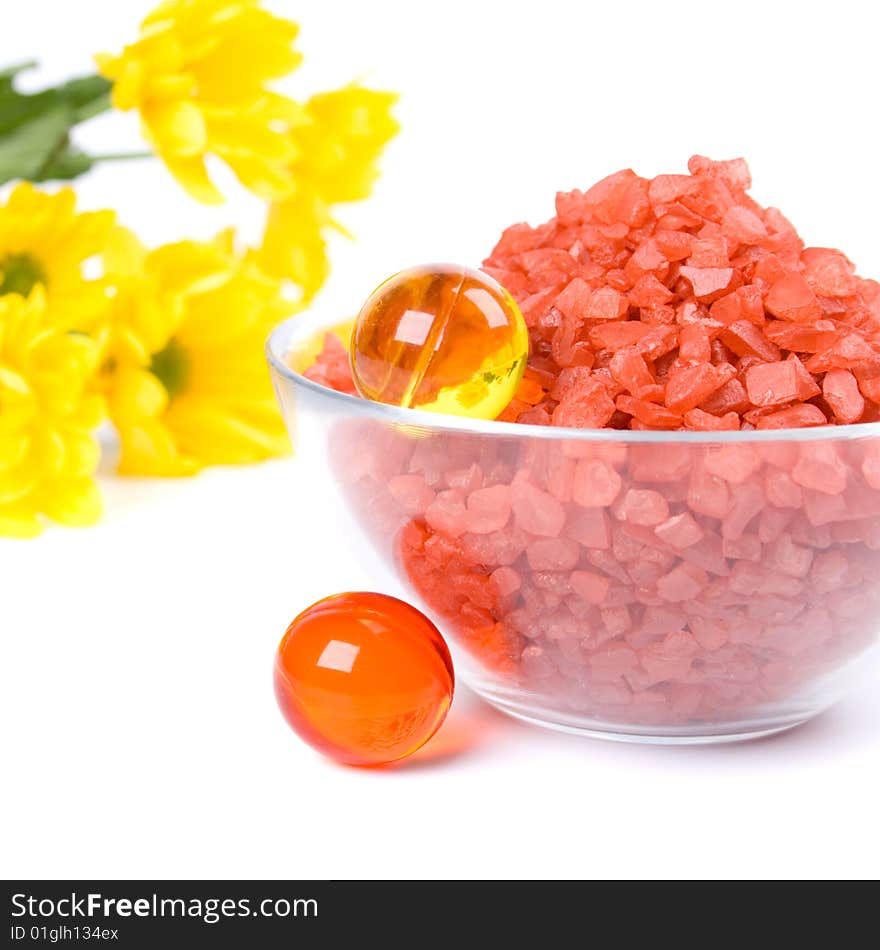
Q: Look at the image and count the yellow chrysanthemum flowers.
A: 5